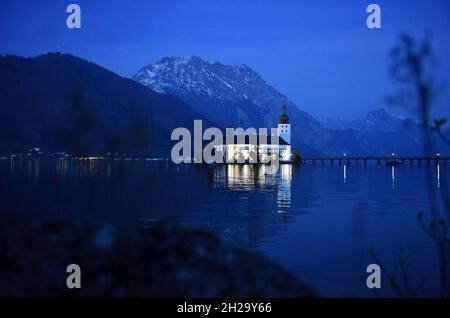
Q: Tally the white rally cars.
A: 0